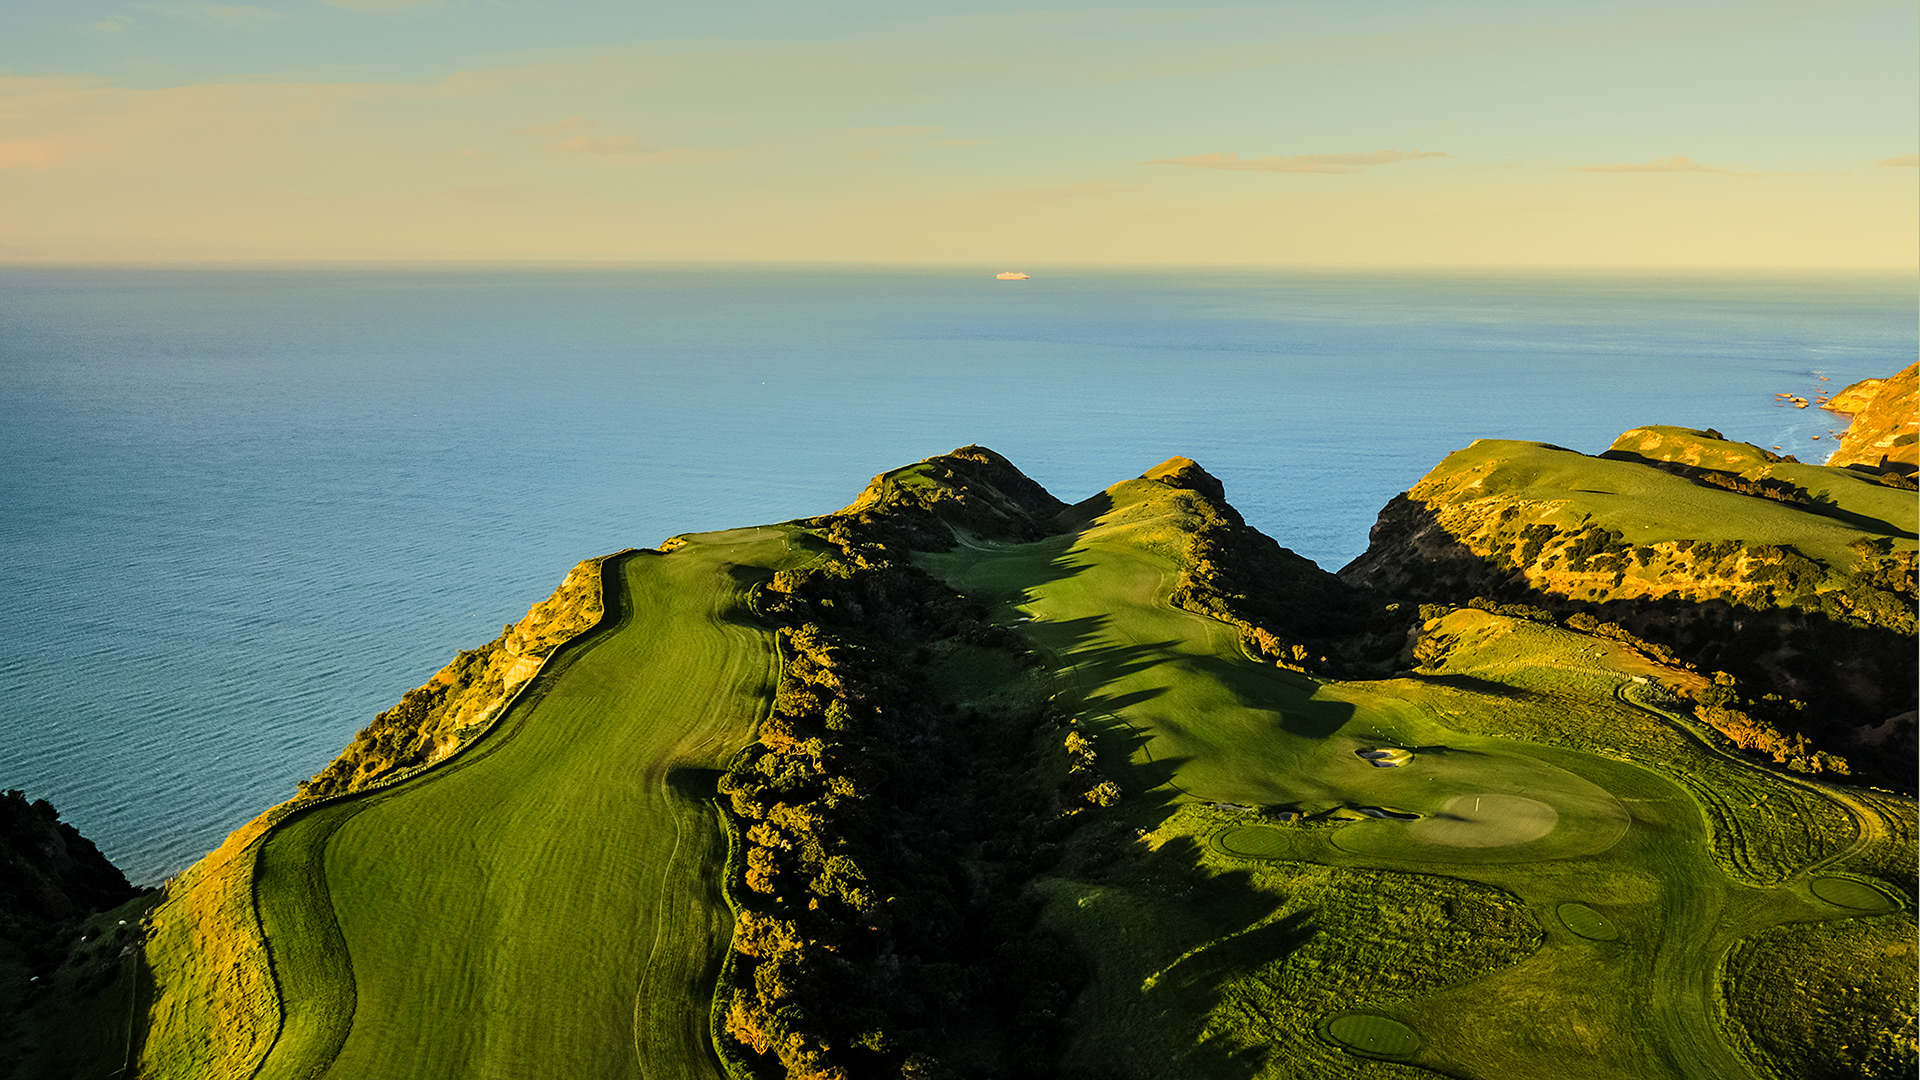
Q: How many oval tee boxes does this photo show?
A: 4